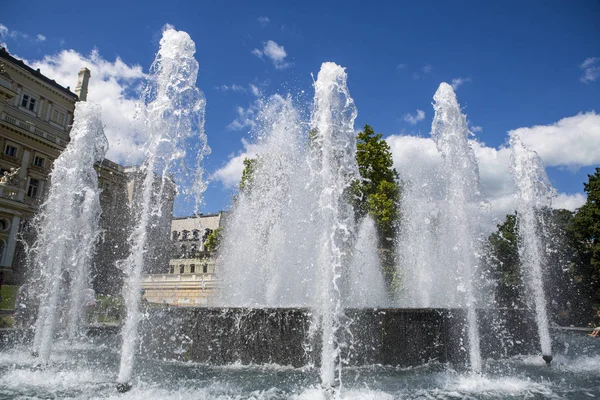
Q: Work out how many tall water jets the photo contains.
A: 5